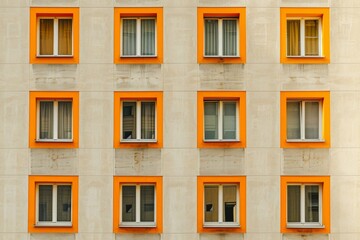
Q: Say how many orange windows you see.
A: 12